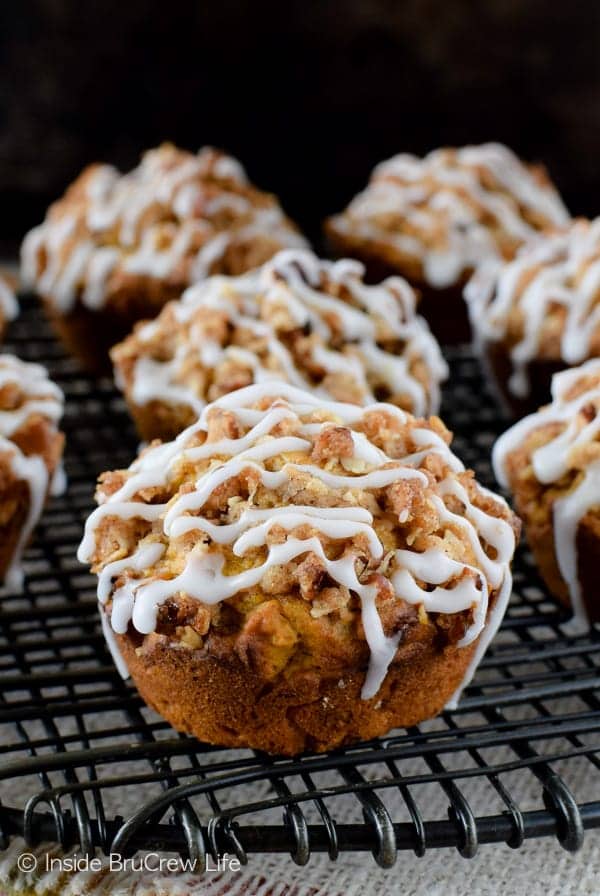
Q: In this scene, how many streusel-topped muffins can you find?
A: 8